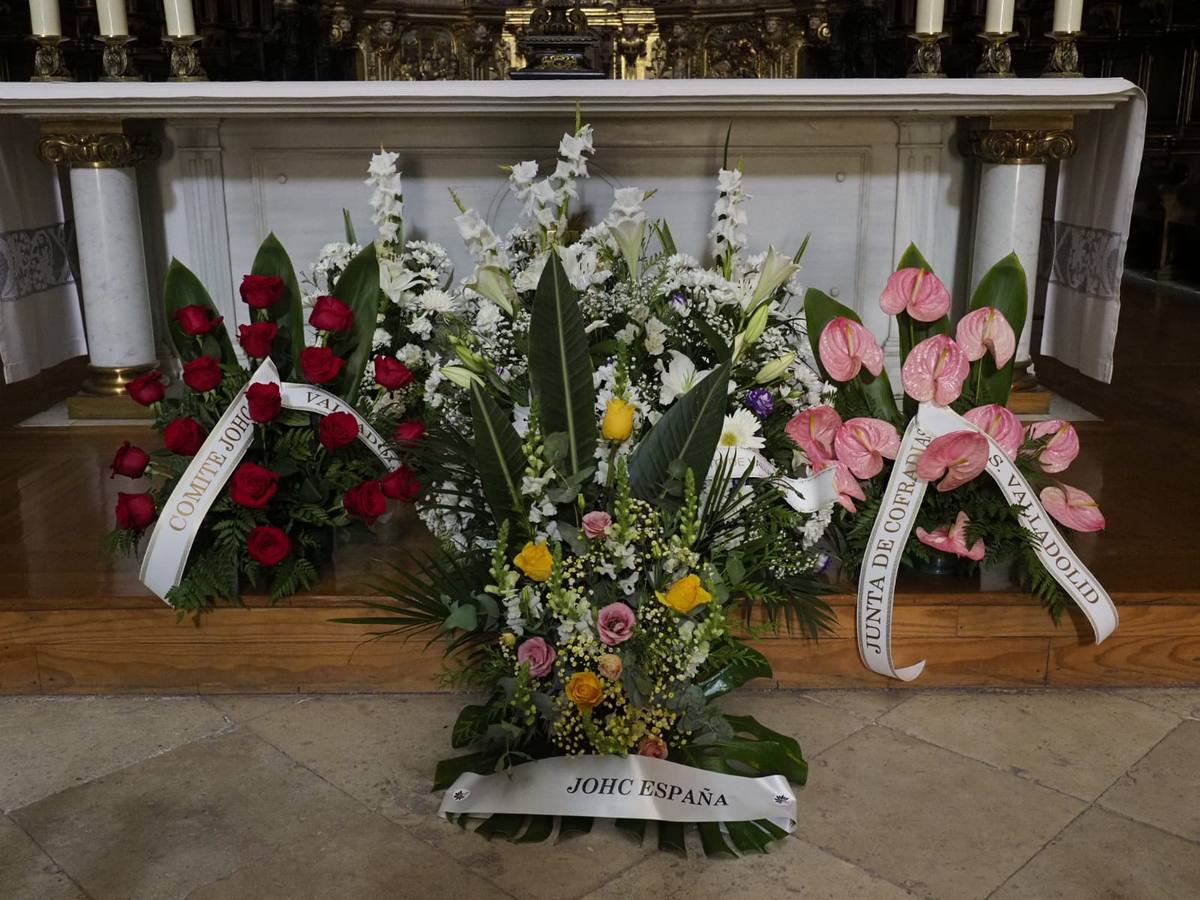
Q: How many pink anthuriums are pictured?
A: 12